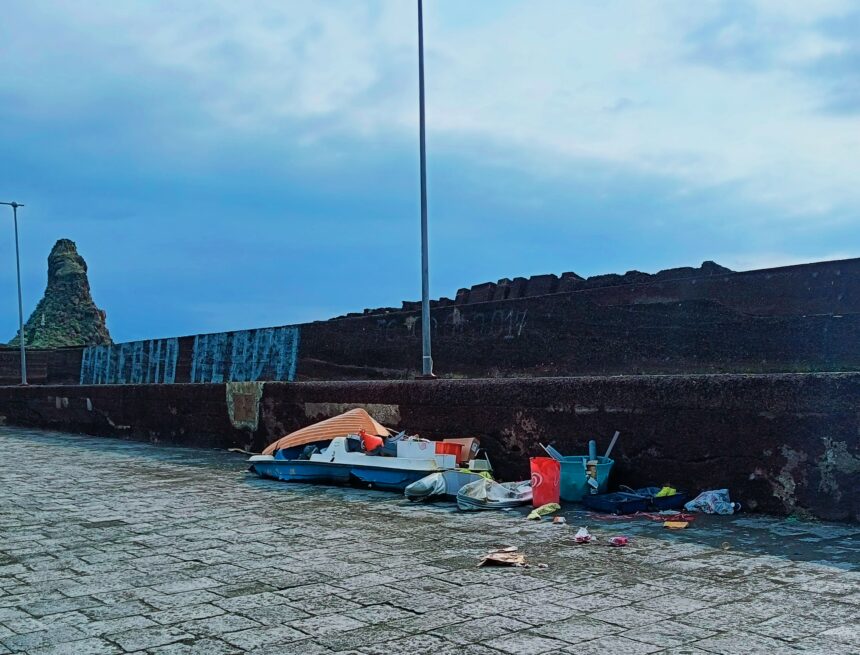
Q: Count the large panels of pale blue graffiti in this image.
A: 2